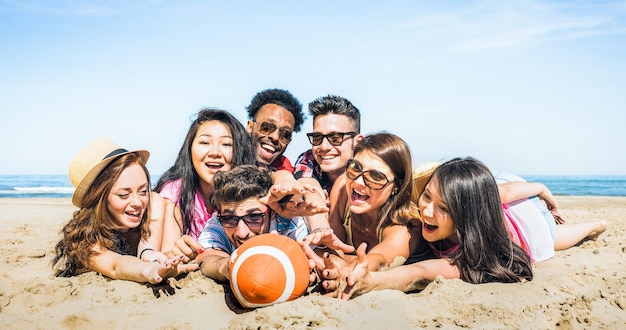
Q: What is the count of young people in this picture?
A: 7